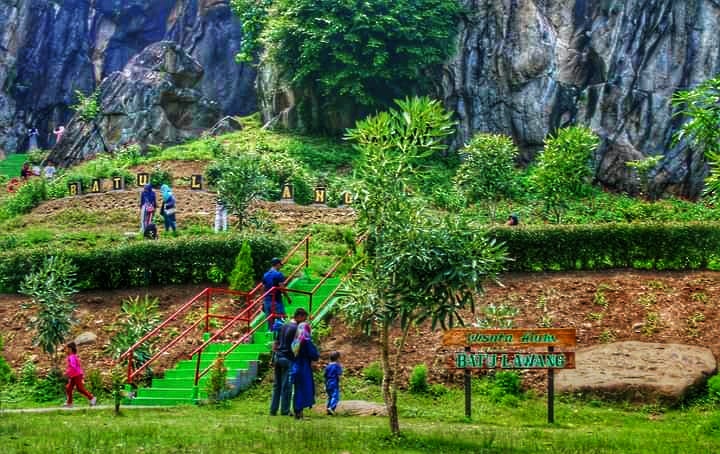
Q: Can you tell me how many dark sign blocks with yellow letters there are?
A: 8